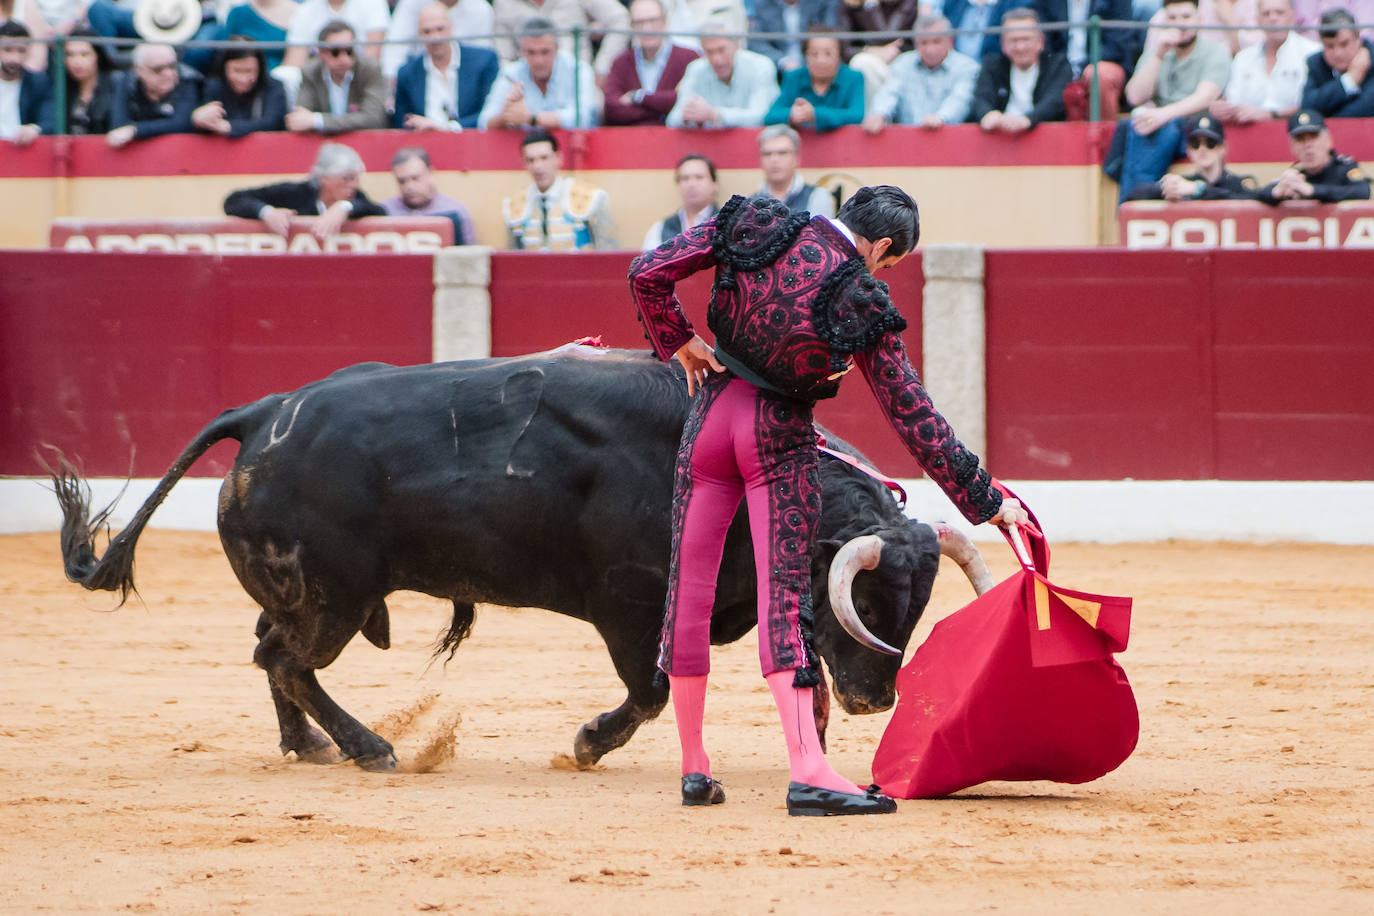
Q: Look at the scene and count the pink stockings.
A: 2